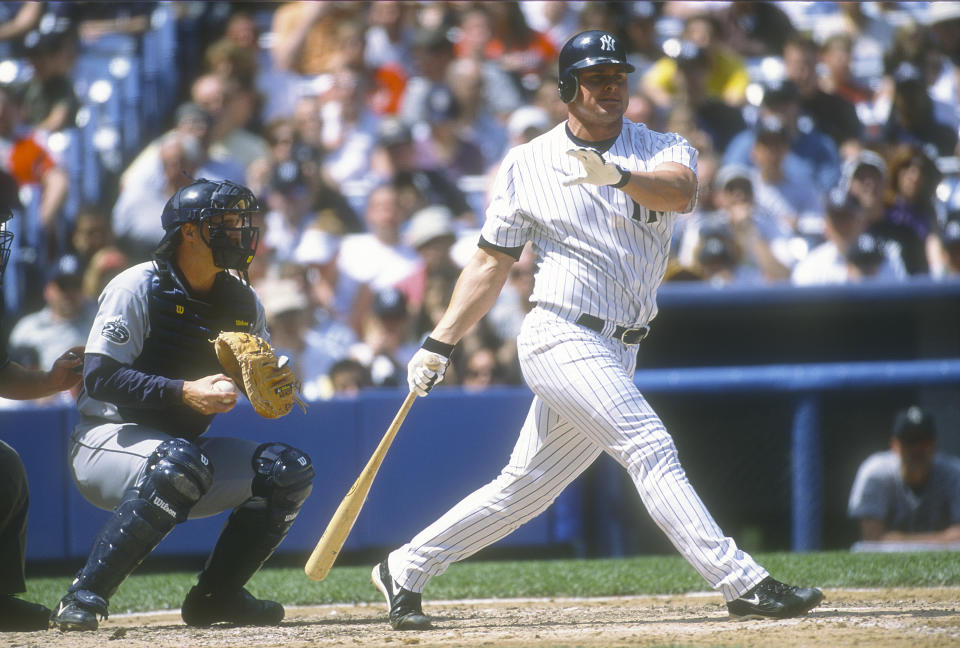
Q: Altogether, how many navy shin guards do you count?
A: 2